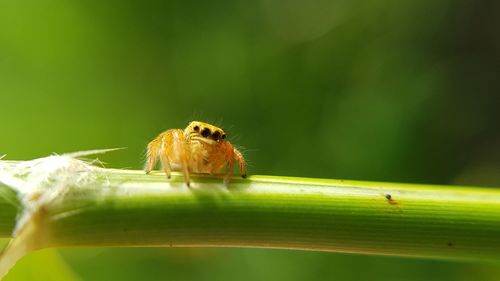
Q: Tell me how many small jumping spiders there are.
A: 1